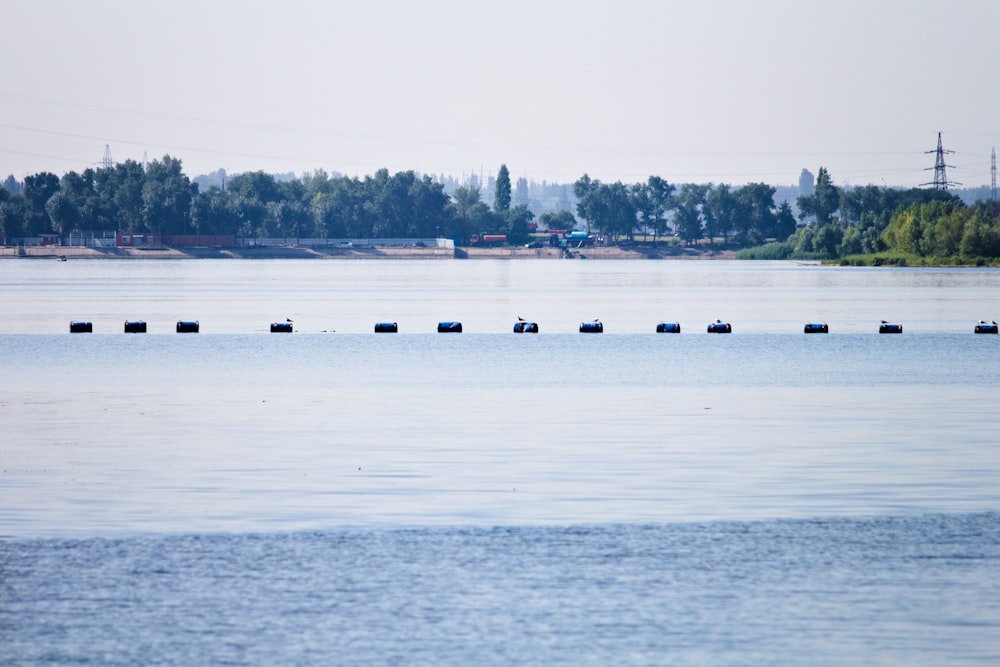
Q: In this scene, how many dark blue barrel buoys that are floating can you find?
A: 13